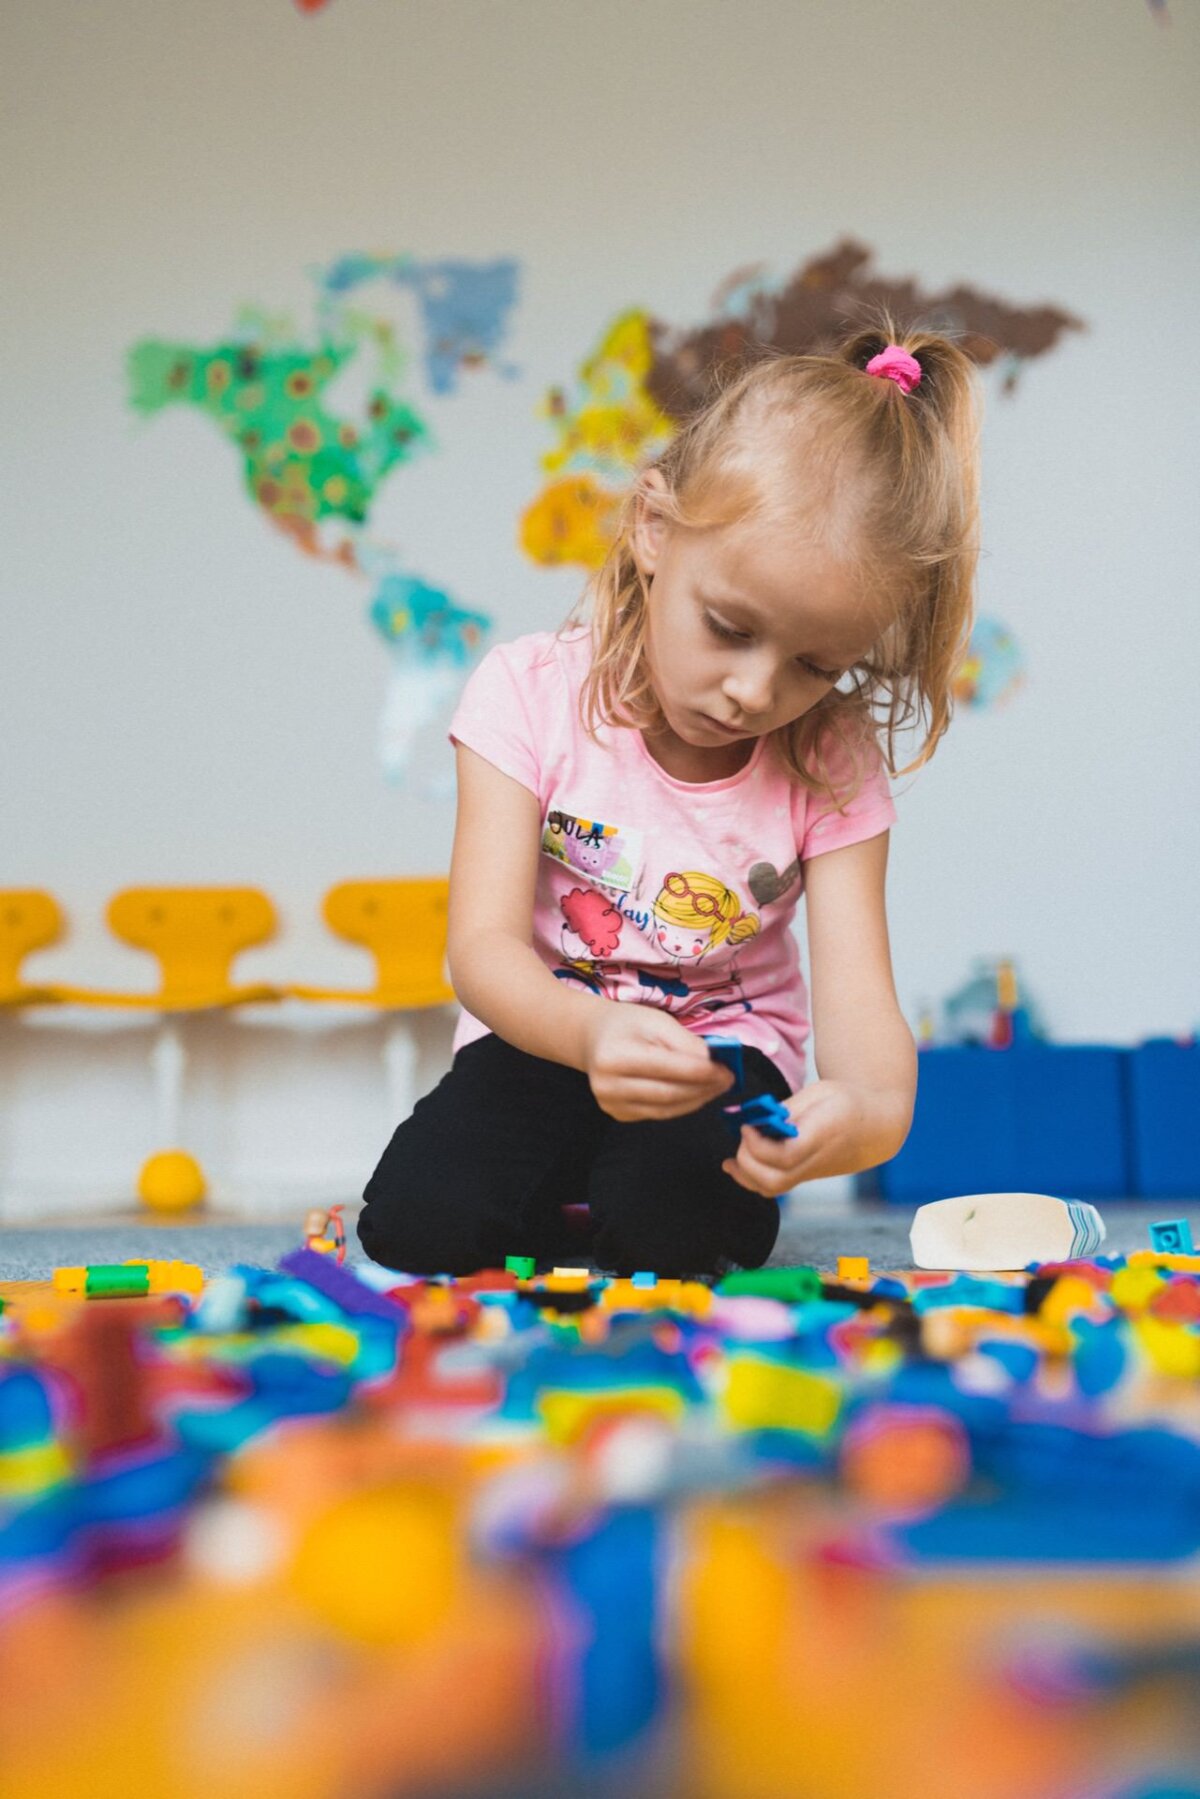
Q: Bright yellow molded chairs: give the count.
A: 3